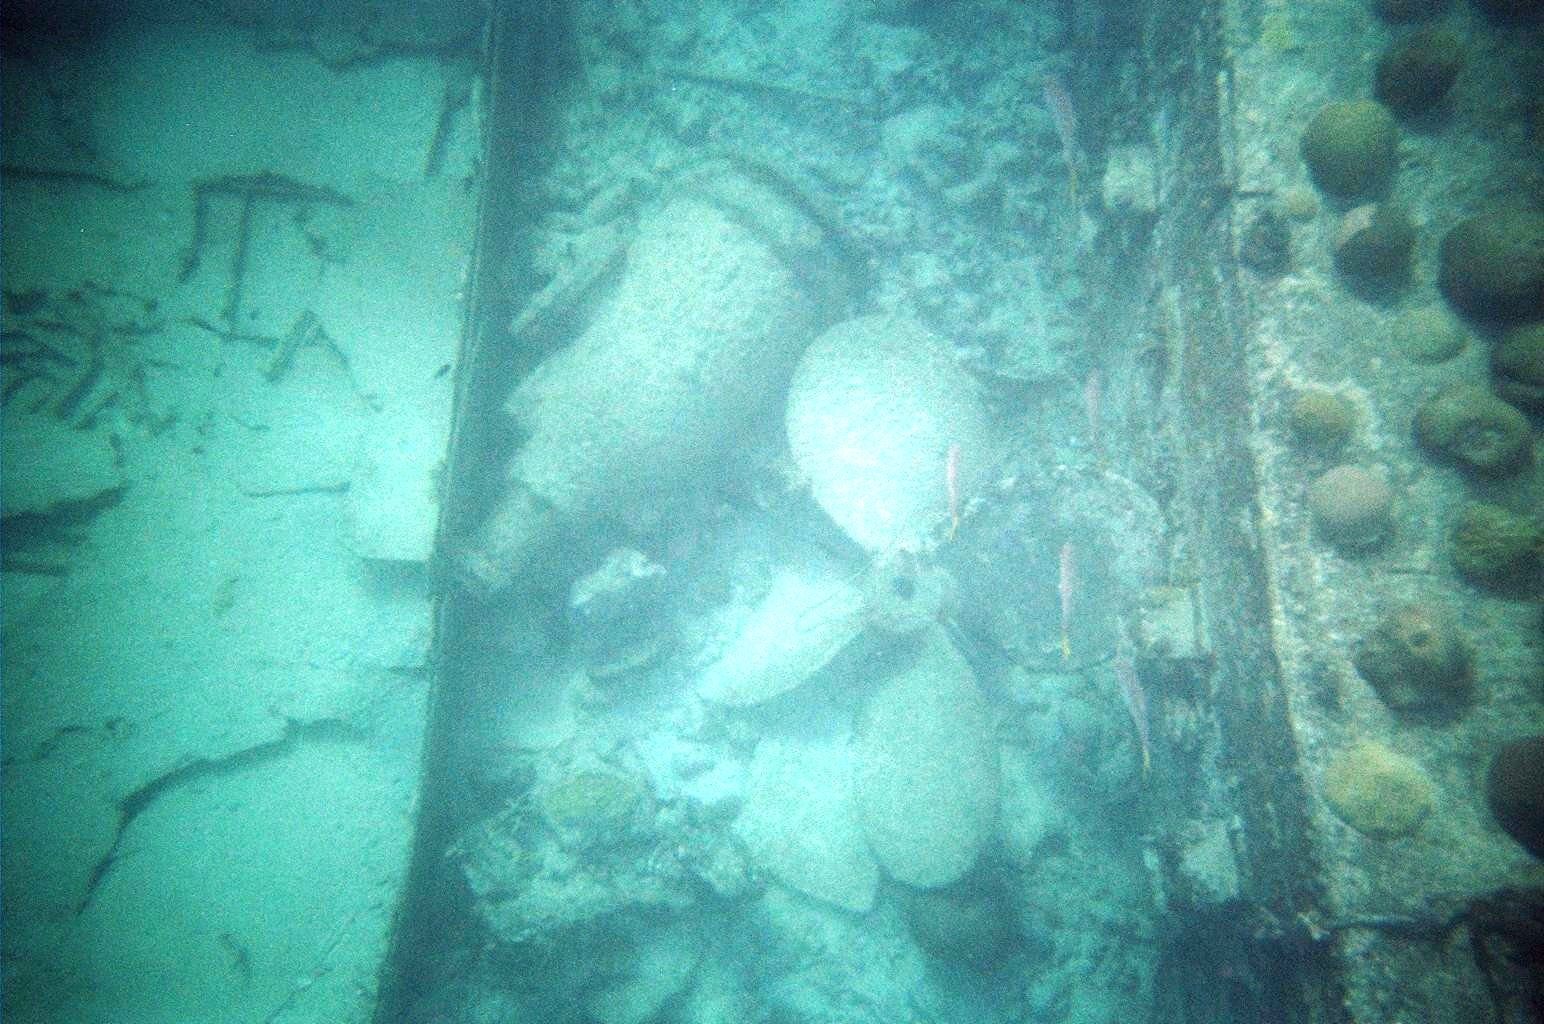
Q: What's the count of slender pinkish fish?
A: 5